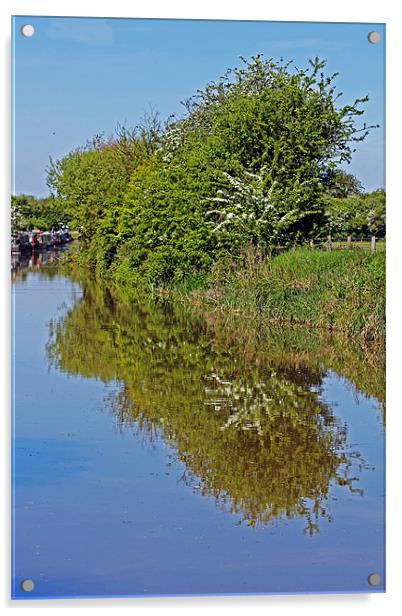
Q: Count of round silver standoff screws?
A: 4